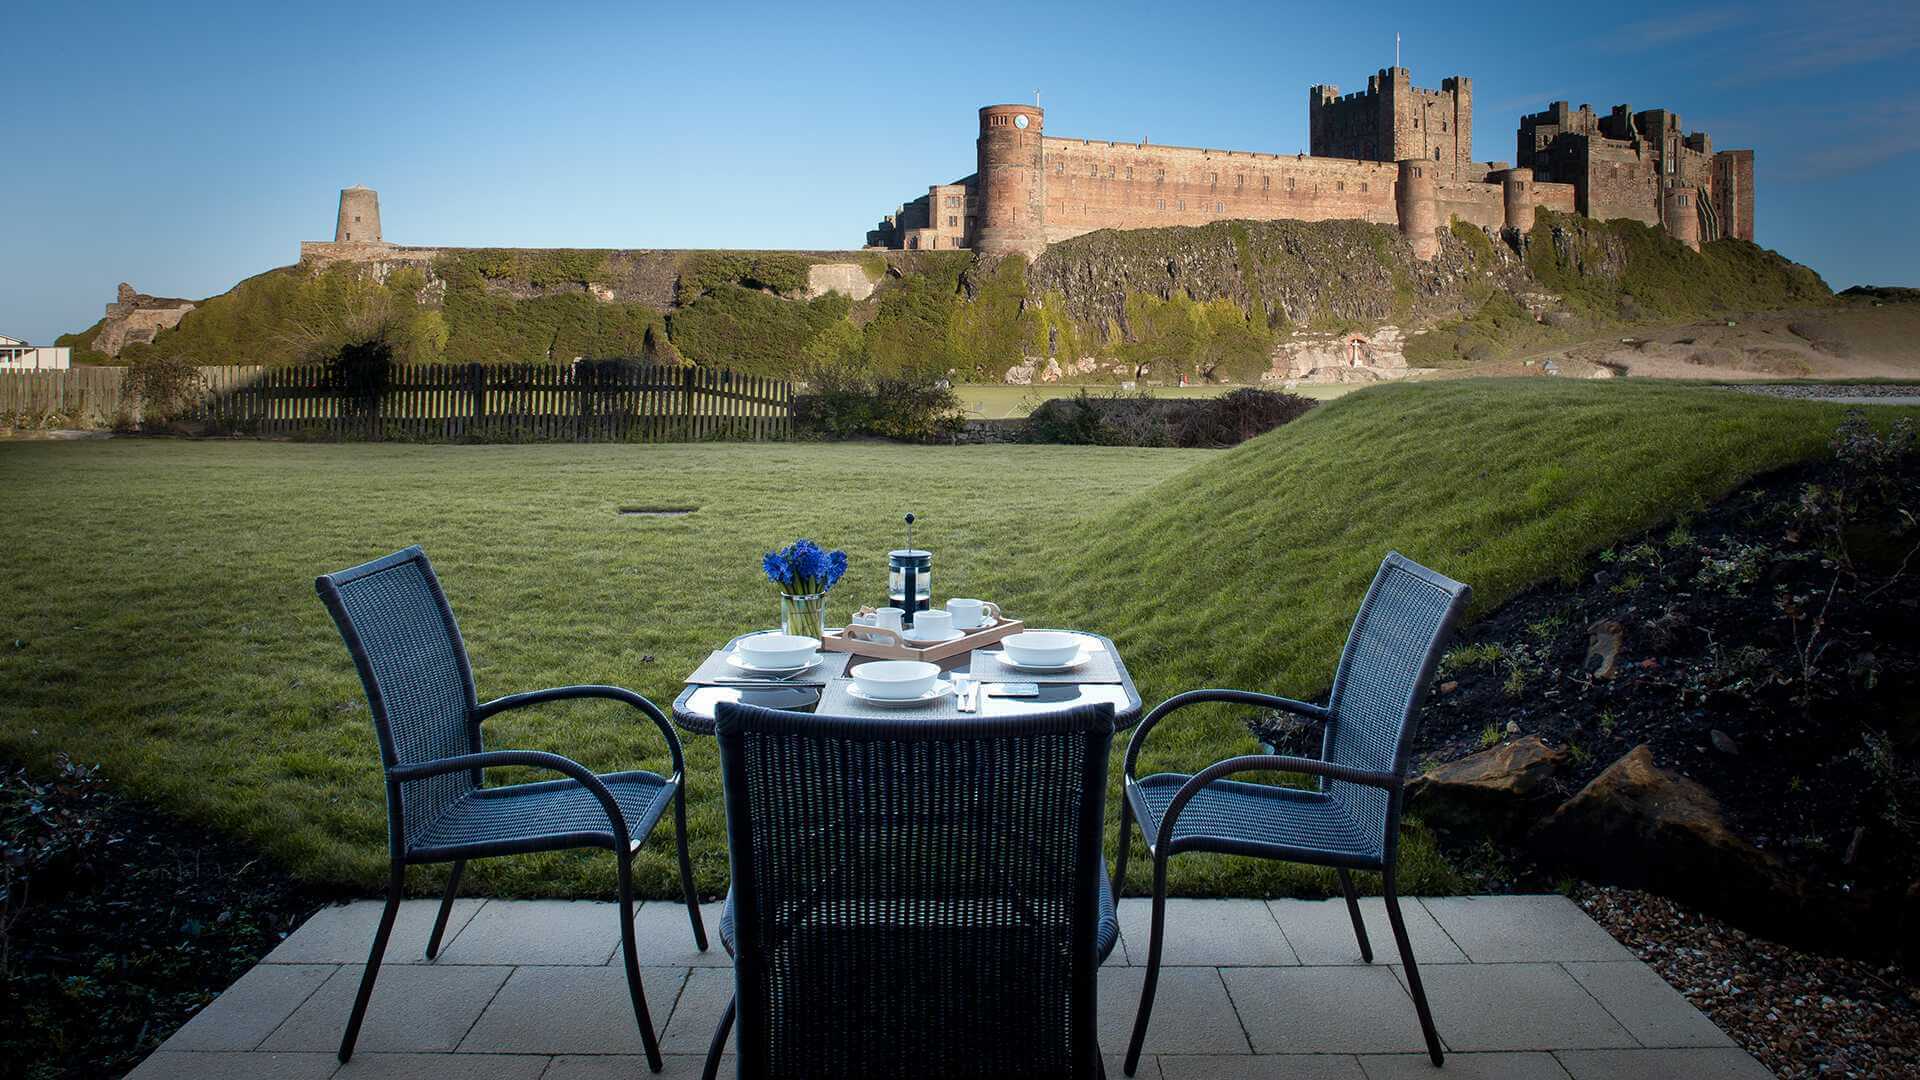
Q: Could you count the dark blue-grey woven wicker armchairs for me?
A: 3